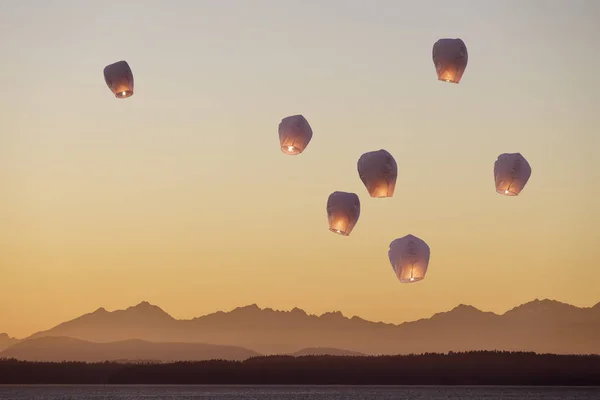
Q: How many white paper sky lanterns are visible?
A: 7